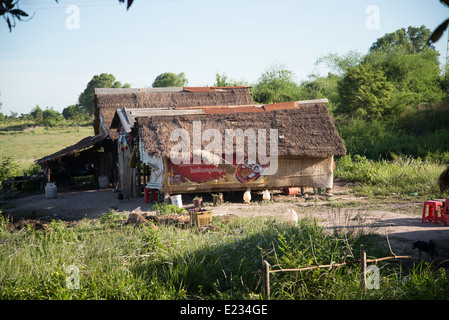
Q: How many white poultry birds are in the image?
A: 3